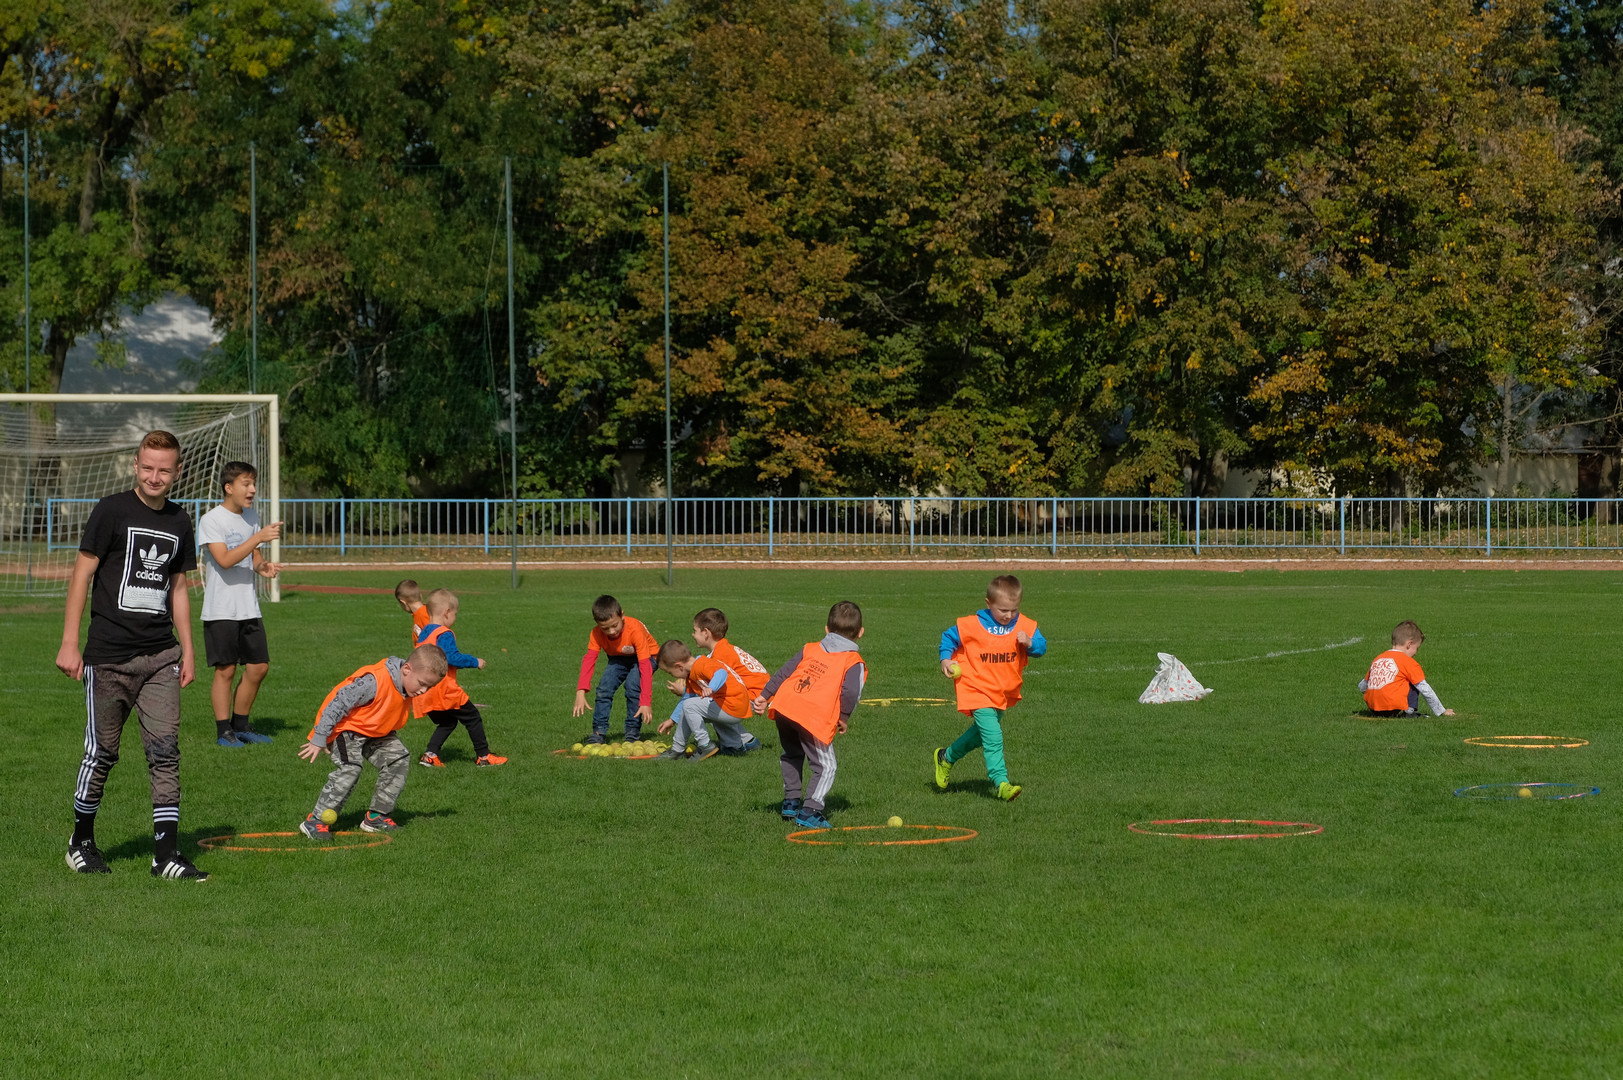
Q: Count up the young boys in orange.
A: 9